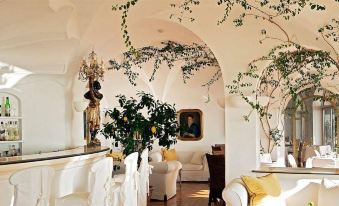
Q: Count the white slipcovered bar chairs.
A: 4